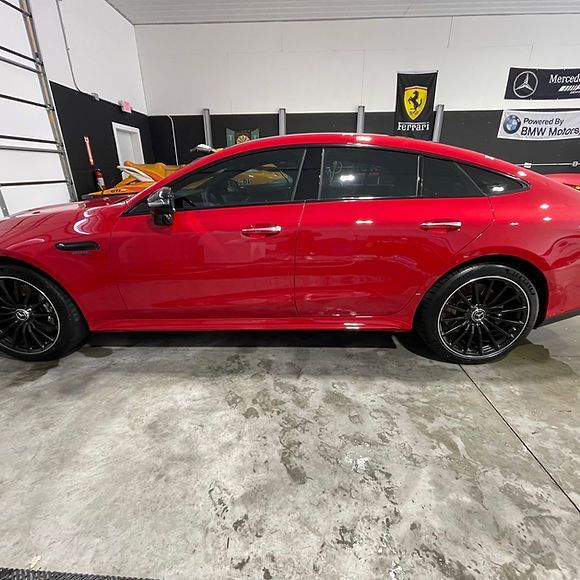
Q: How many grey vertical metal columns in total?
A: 4